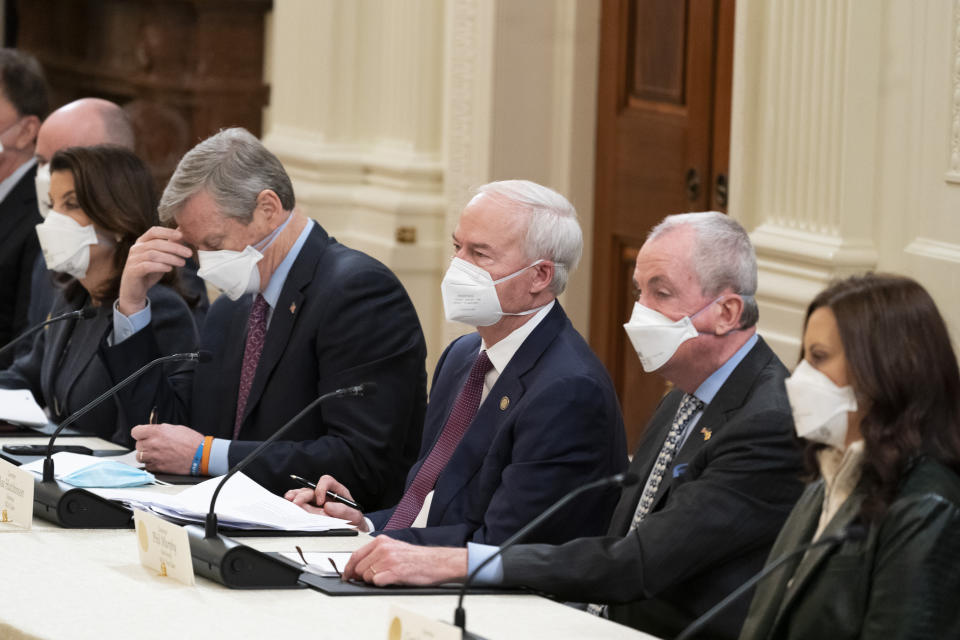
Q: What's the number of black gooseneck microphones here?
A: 5